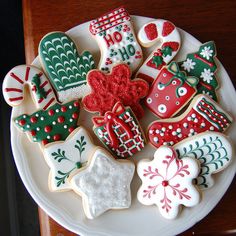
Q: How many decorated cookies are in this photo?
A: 14